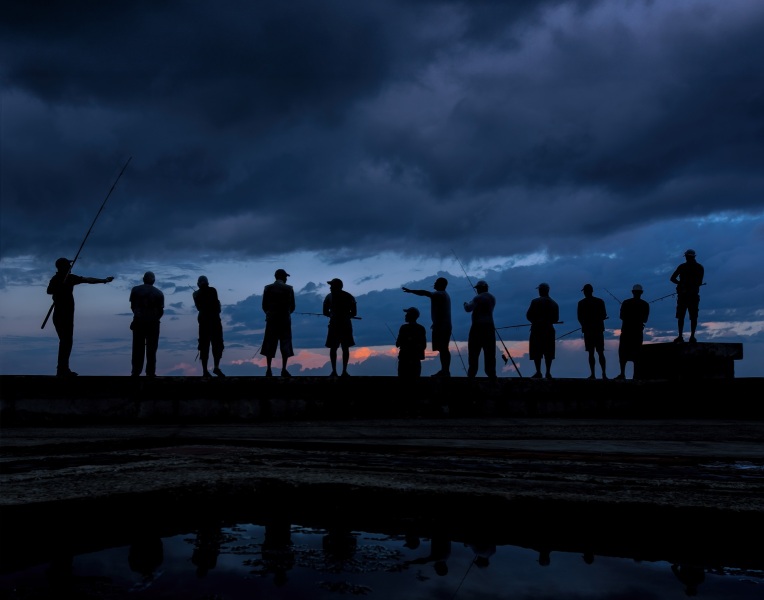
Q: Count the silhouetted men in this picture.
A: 12